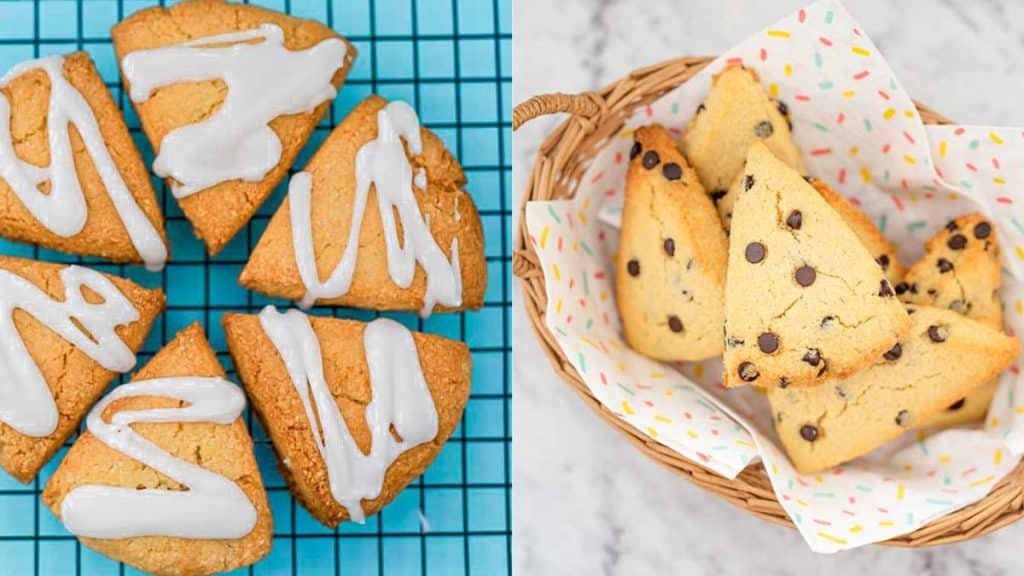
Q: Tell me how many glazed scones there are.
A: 6